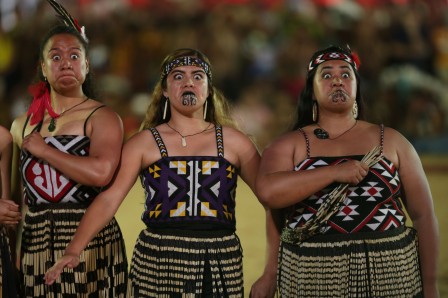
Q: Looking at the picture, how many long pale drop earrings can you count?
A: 4